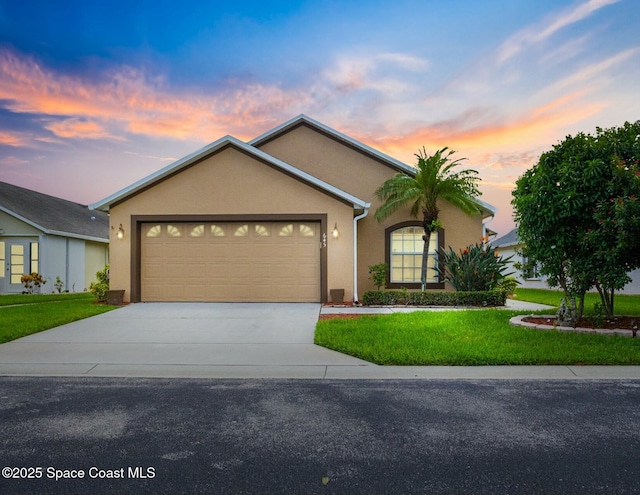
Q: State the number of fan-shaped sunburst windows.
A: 8